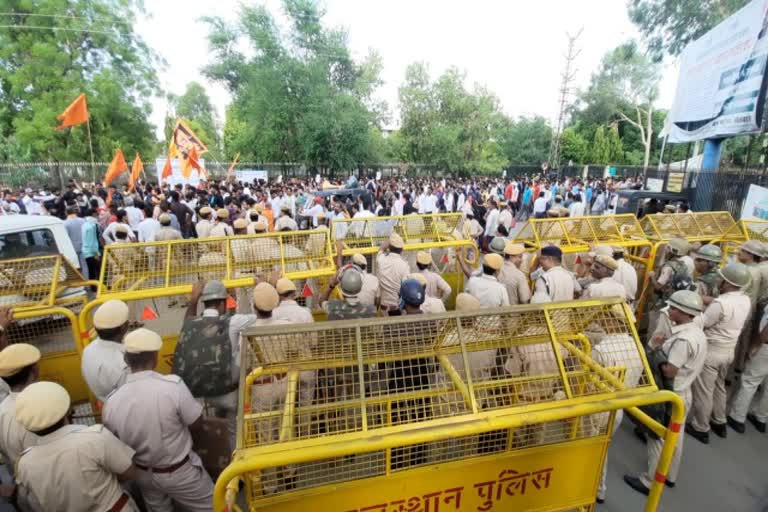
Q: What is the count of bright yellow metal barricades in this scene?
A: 7